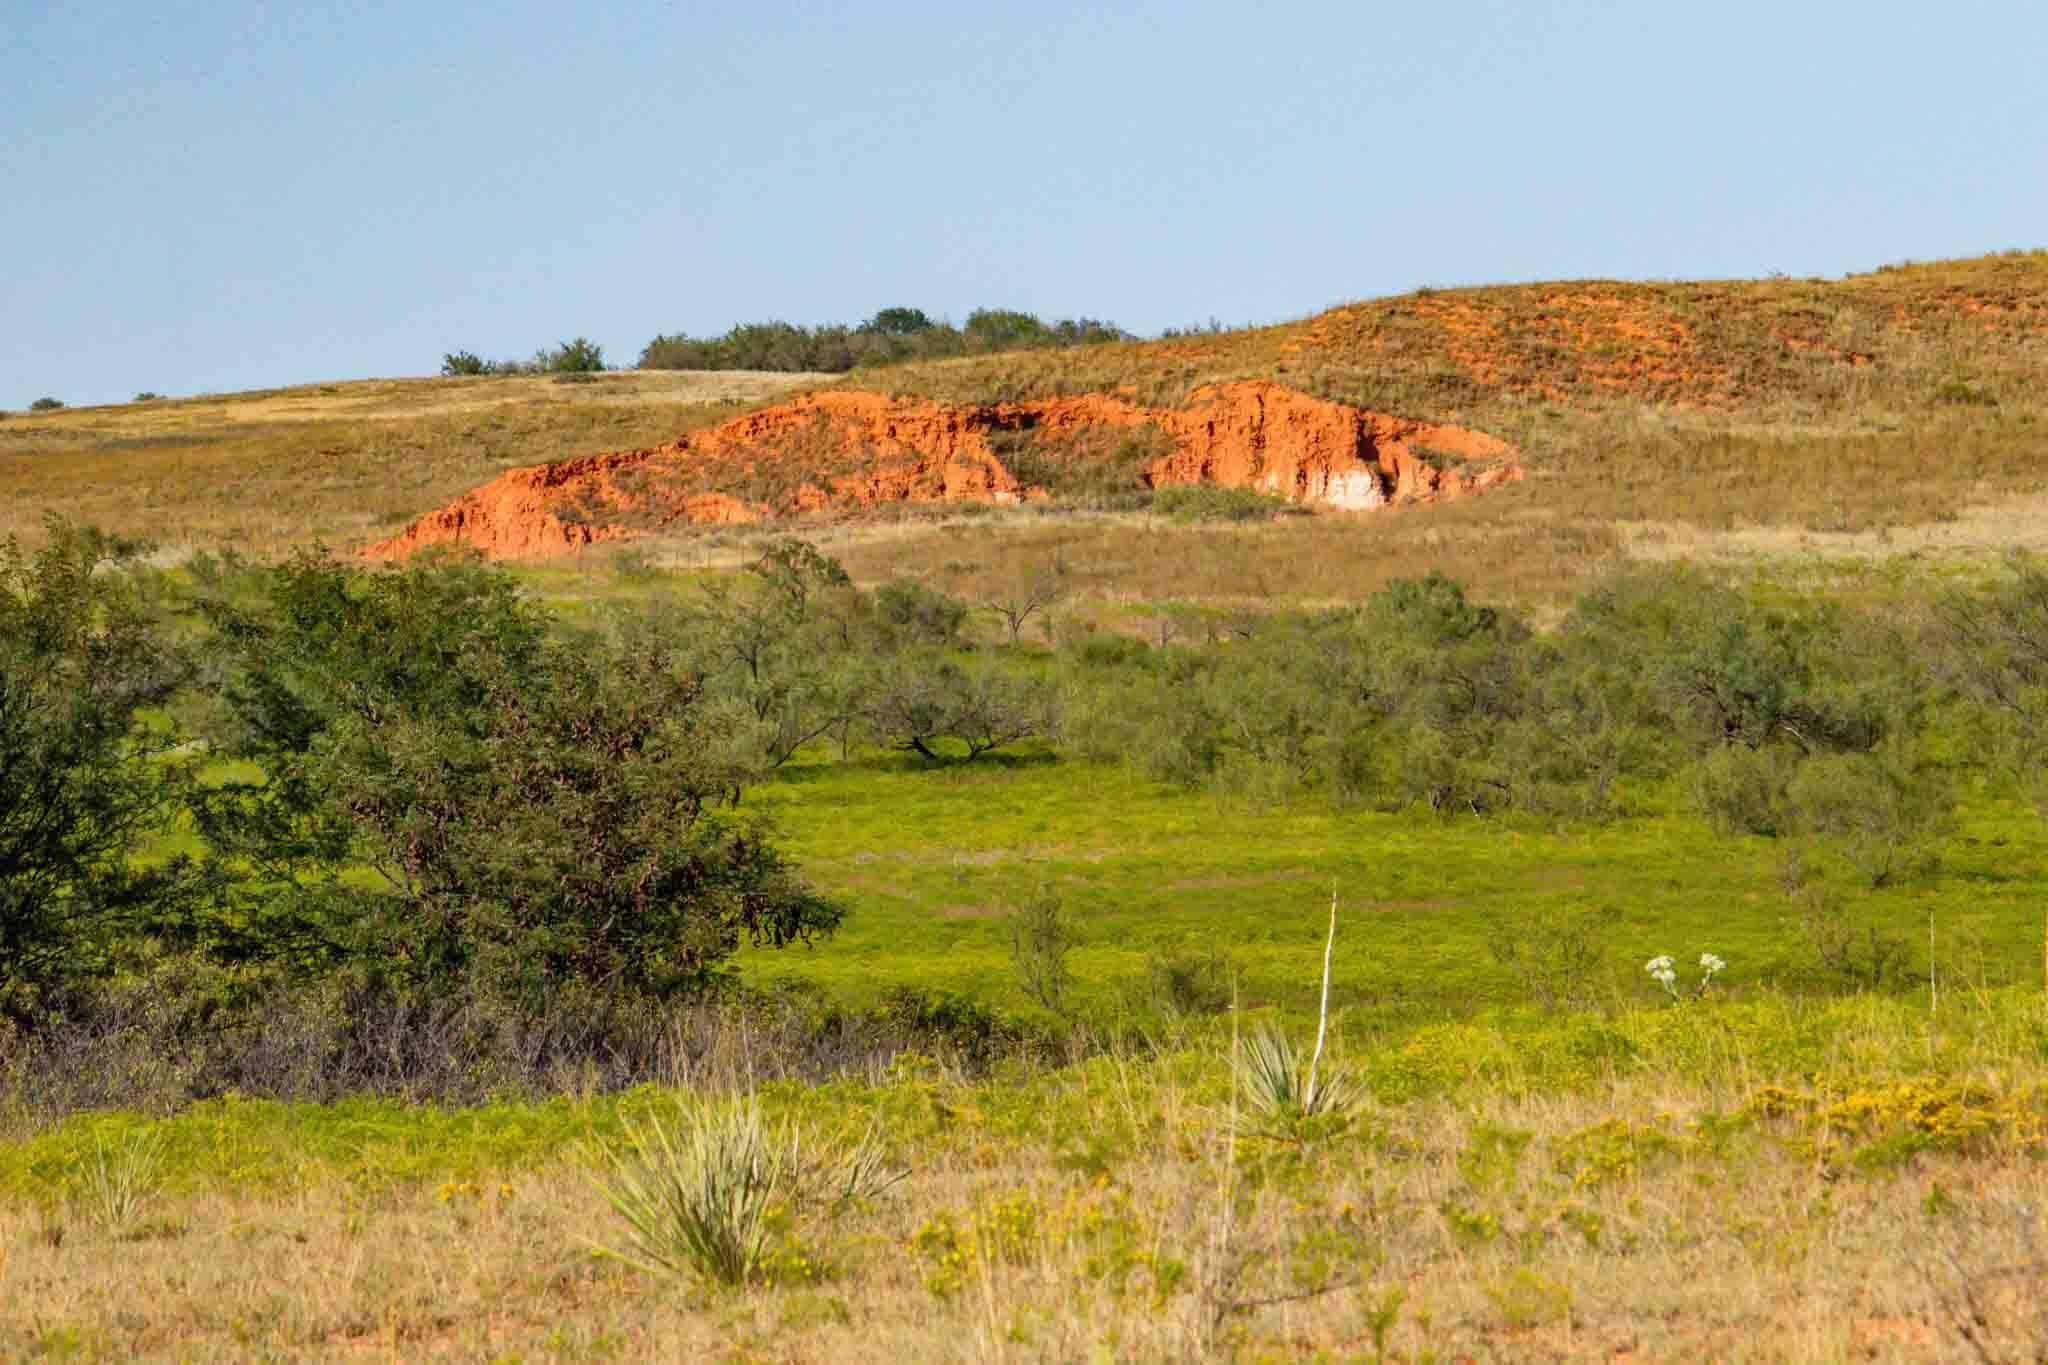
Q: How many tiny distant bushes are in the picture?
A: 2